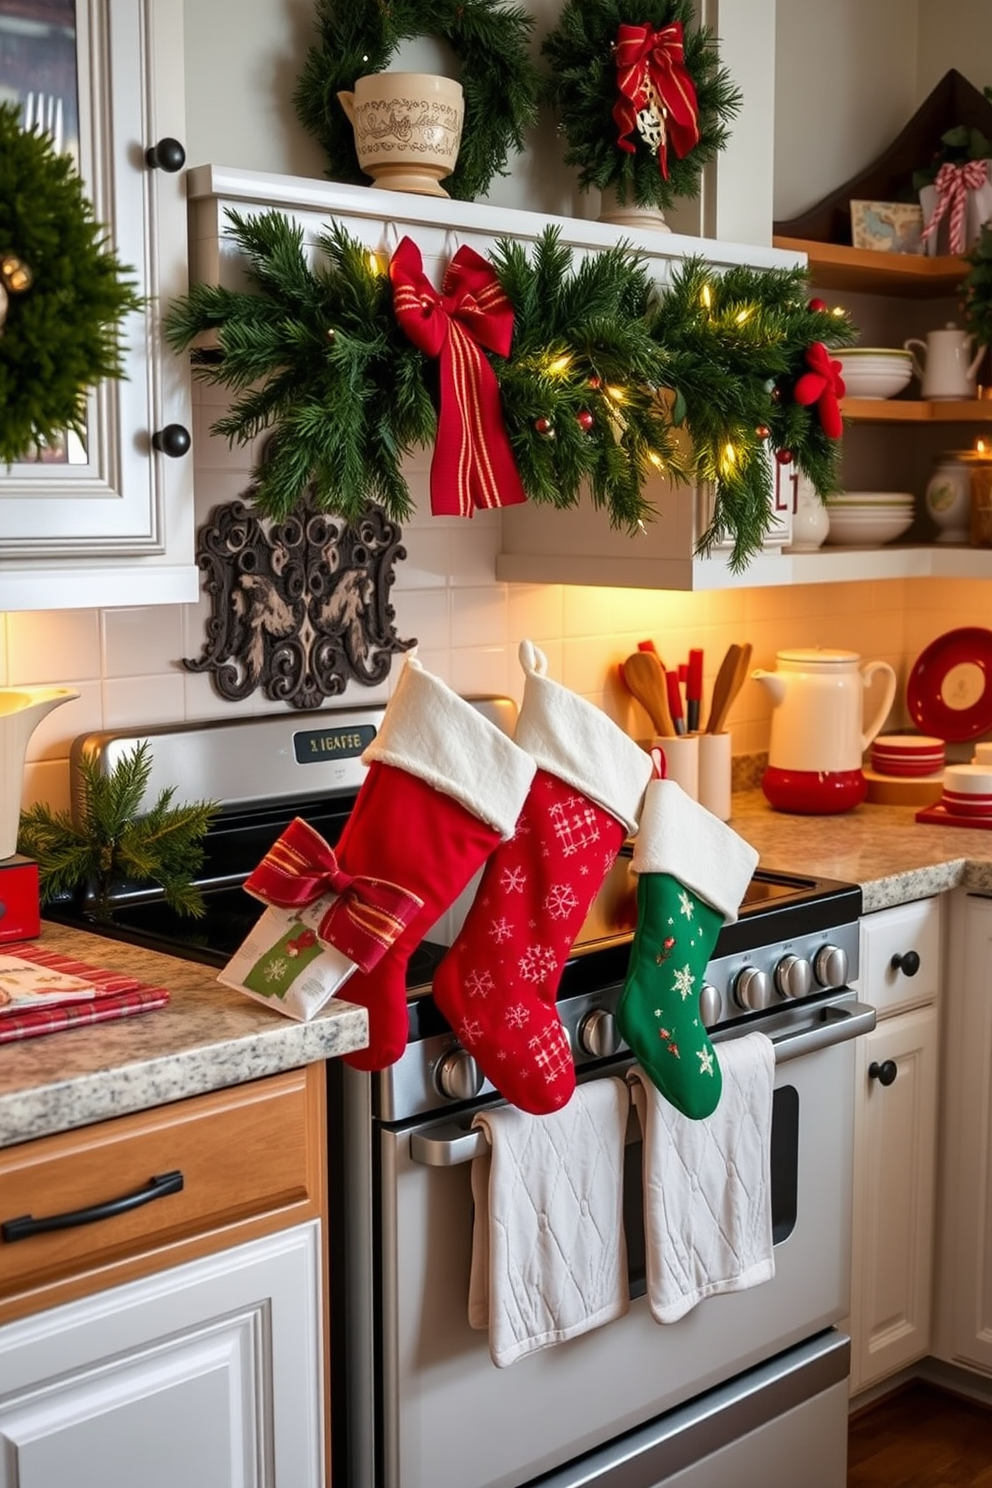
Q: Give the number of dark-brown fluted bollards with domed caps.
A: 0